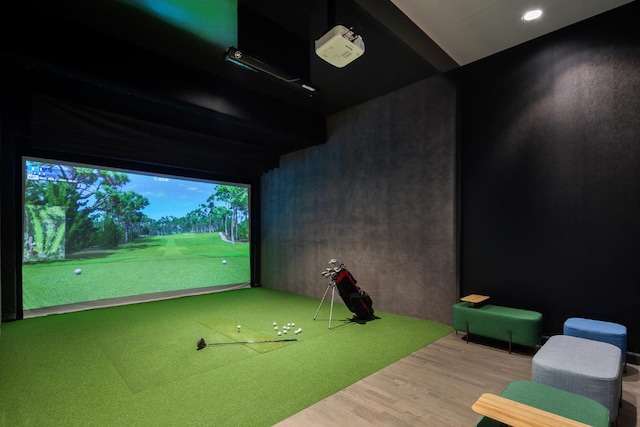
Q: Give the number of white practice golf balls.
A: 11